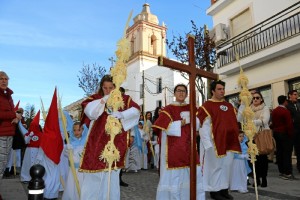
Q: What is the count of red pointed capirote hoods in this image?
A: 3